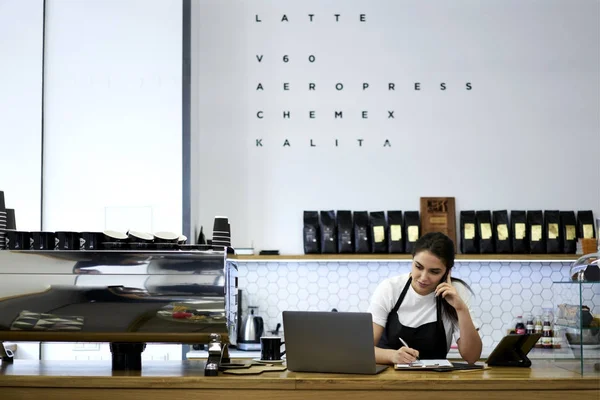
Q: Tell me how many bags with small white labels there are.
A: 4